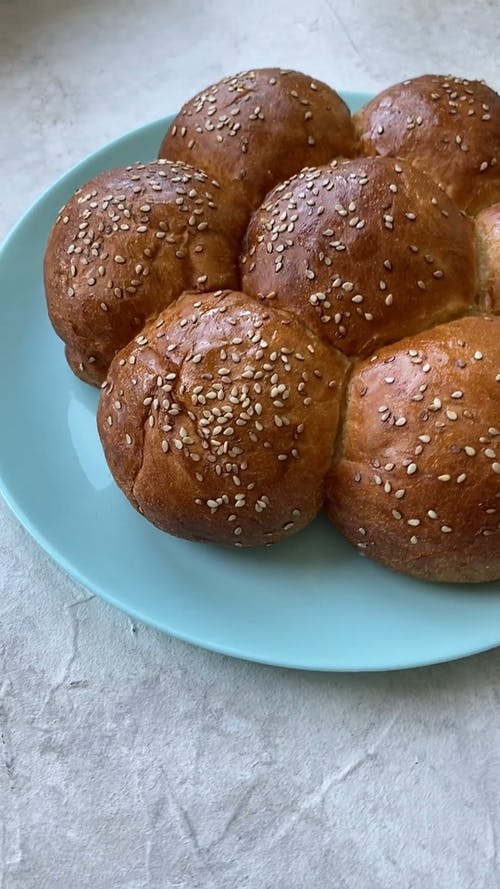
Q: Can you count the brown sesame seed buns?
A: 7